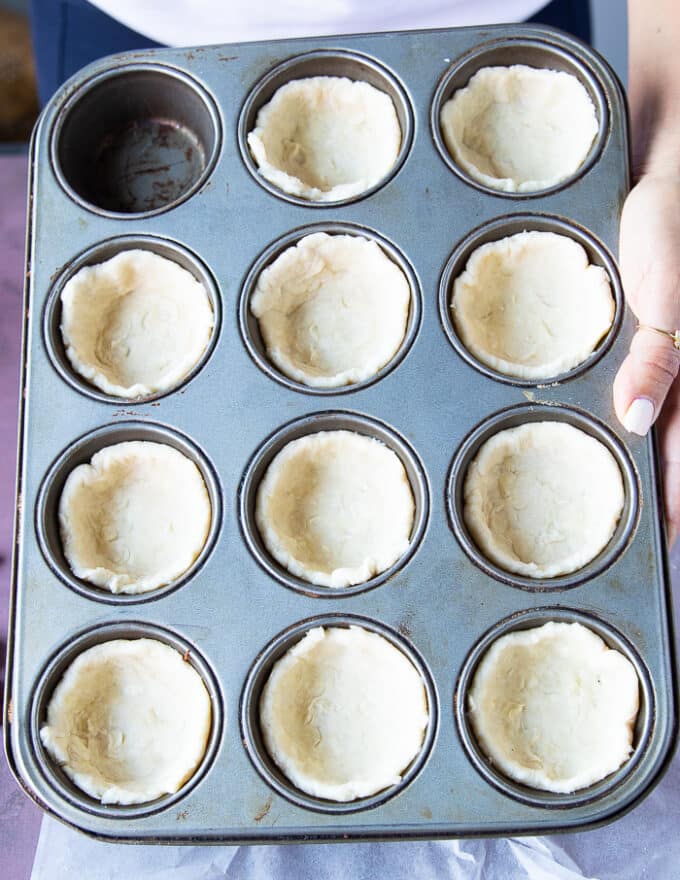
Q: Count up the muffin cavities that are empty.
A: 1